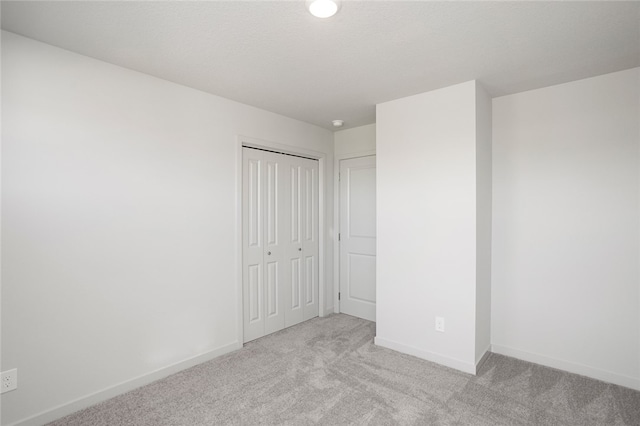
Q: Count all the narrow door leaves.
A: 4